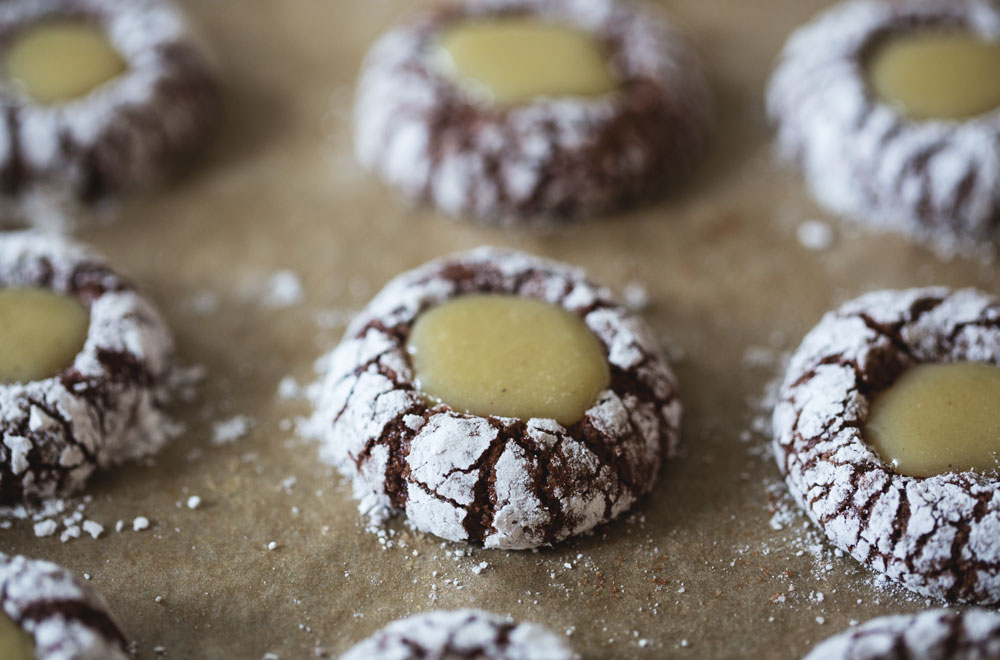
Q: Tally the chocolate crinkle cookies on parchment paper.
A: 9